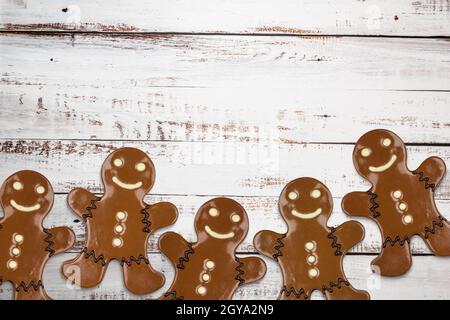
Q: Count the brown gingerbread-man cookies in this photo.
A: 5